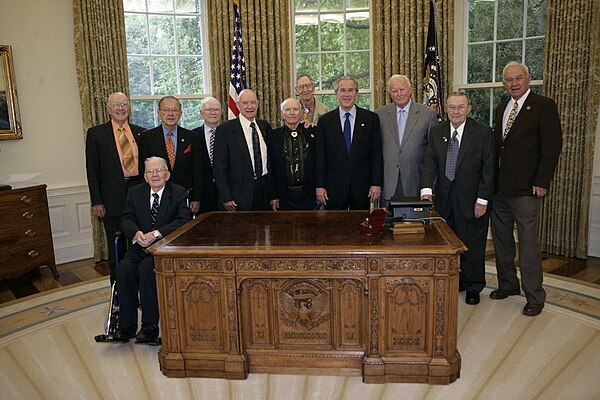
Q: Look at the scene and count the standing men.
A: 10